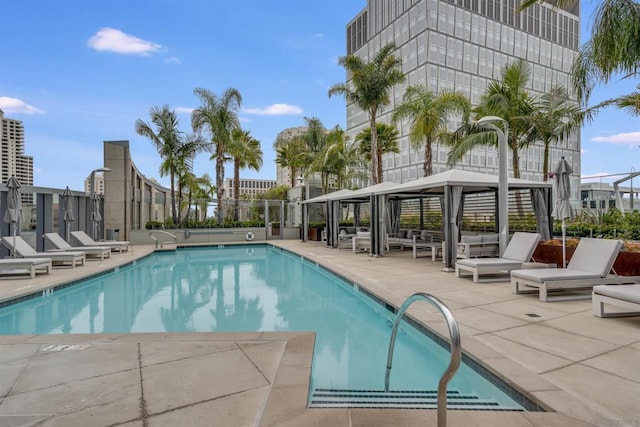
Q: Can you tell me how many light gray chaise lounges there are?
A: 7